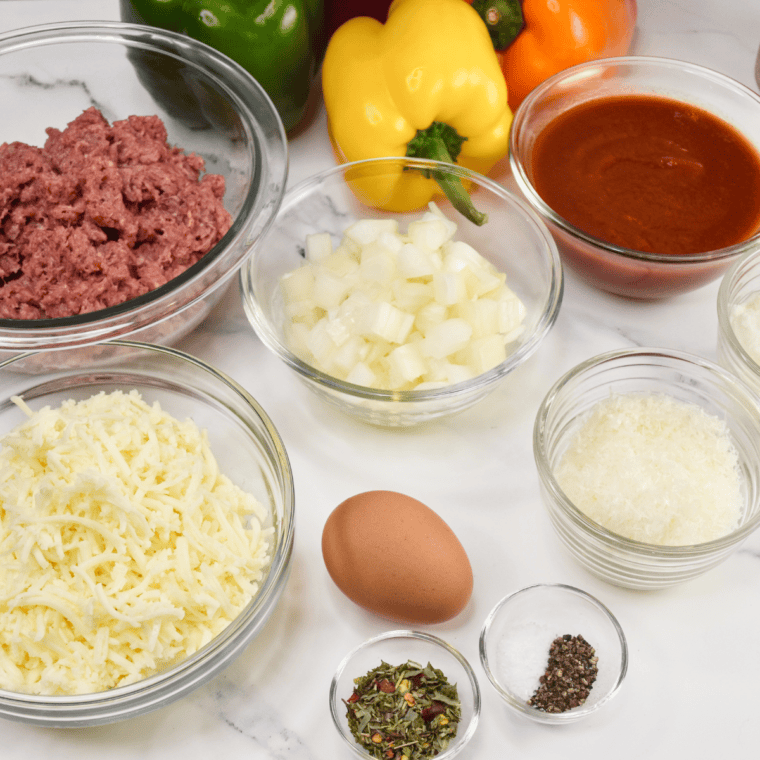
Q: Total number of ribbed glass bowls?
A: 2